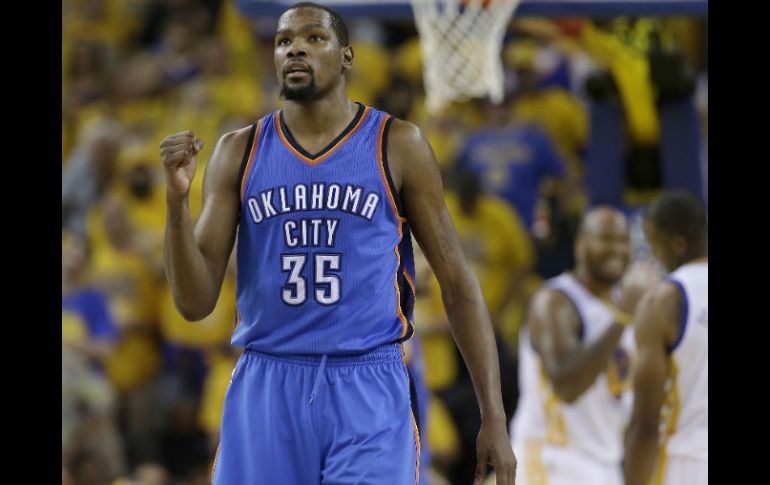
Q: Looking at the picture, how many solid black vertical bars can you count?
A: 2